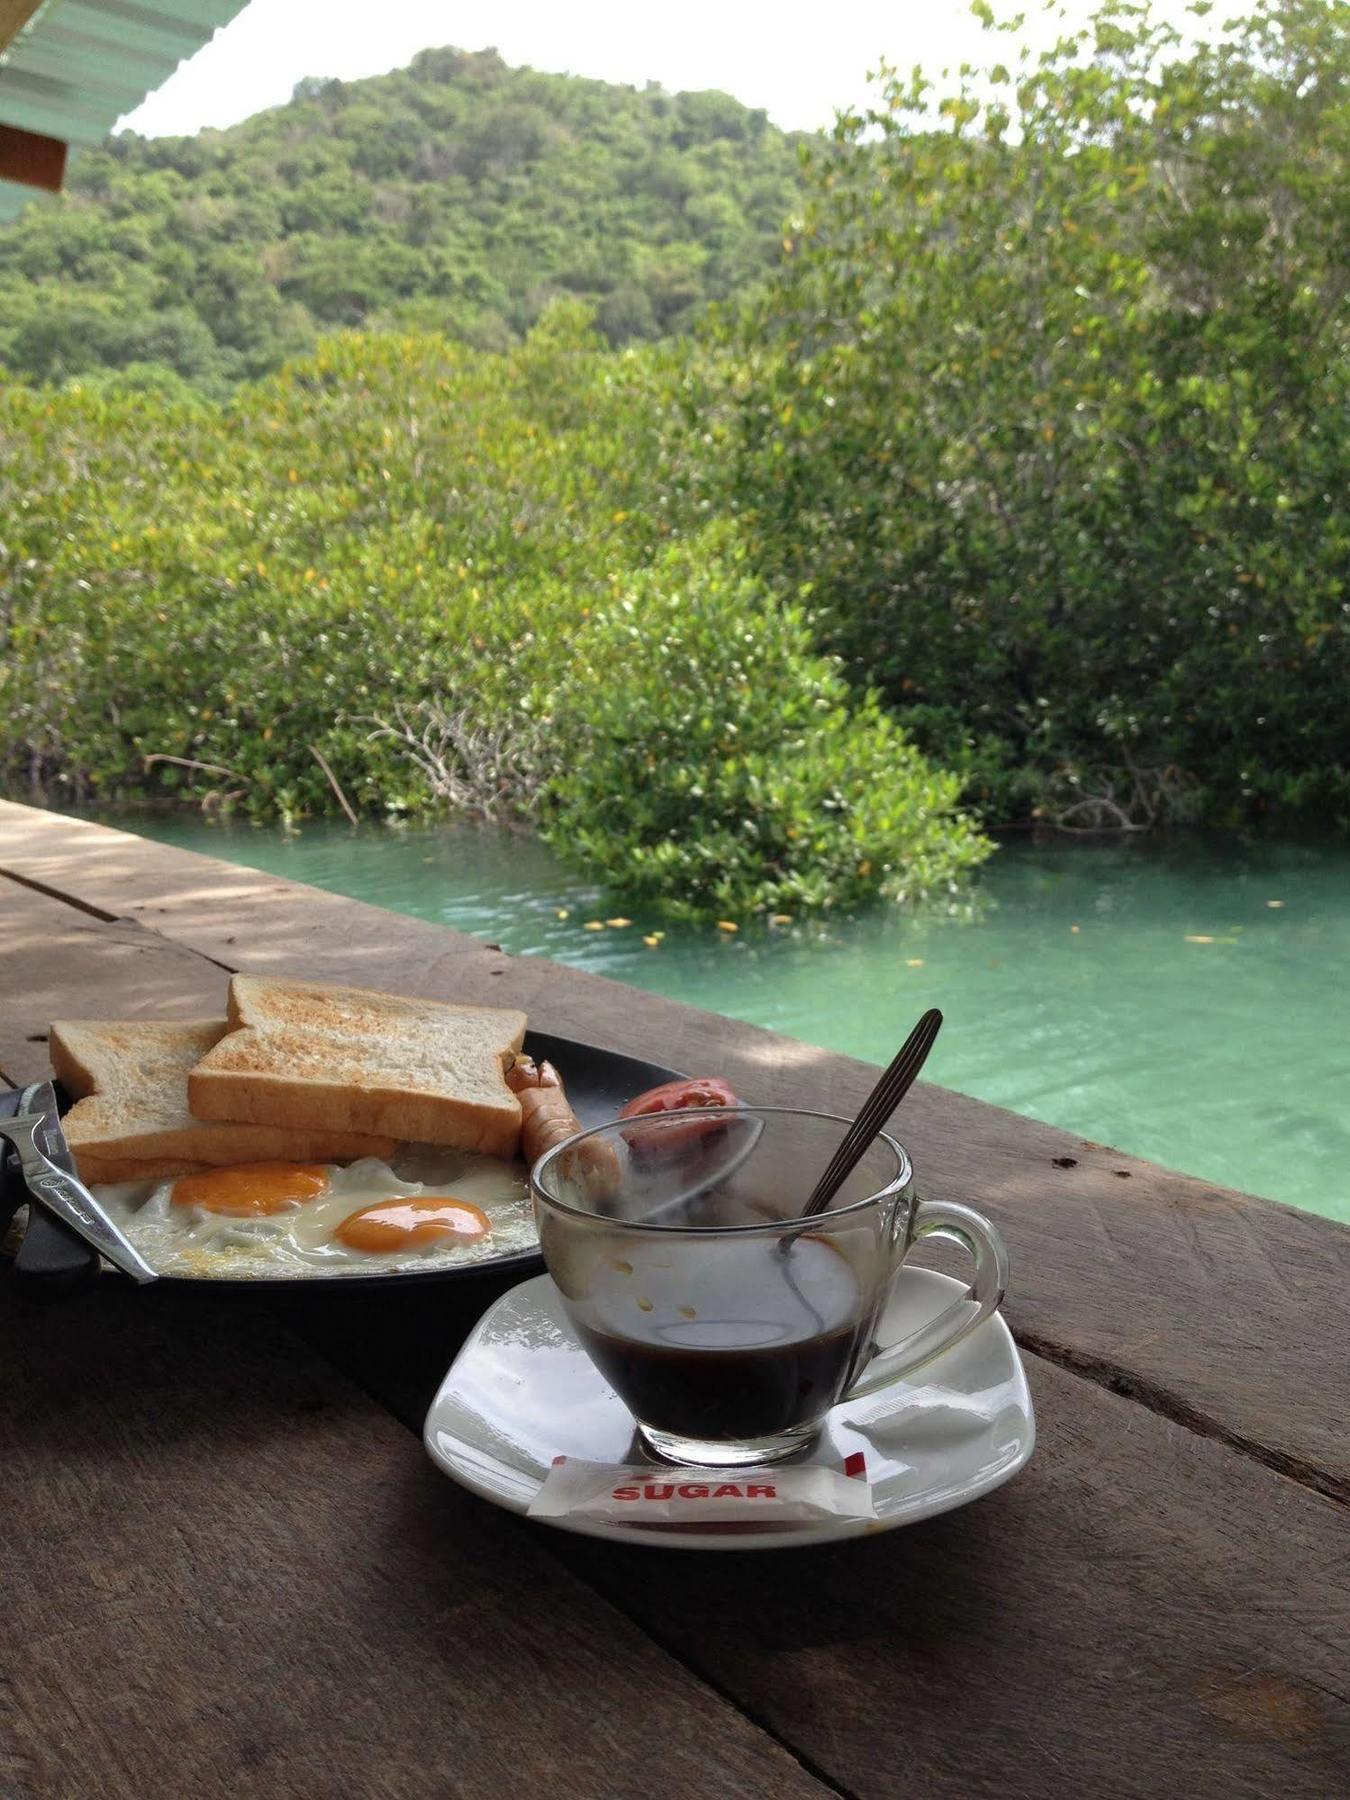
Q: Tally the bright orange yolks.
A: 2